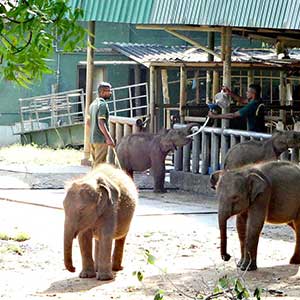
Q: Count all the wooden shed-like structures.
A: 1